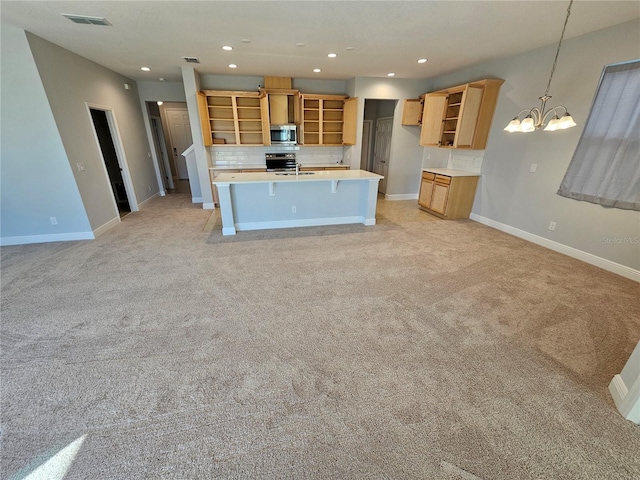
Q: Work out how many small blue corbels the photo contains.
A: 2